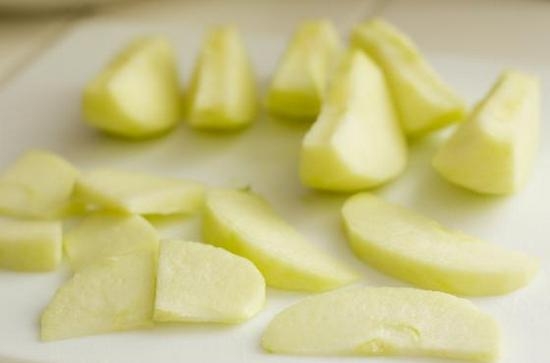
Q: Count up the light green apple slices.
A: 15